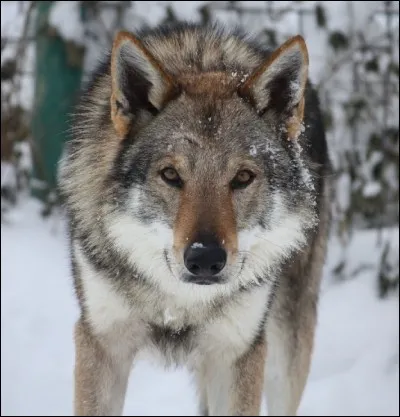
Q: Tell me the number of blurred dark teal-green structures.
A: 1